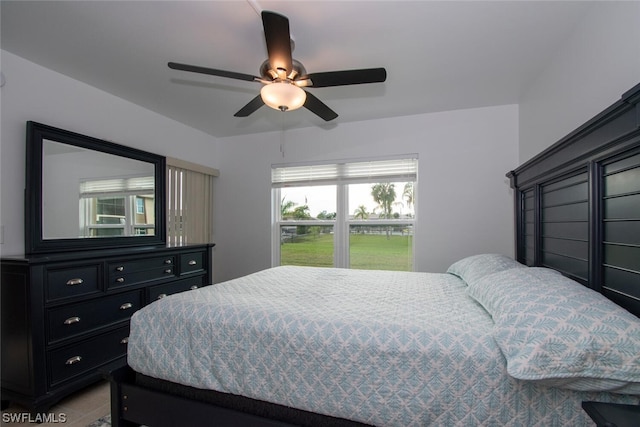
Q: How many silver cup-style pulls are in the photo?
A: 8